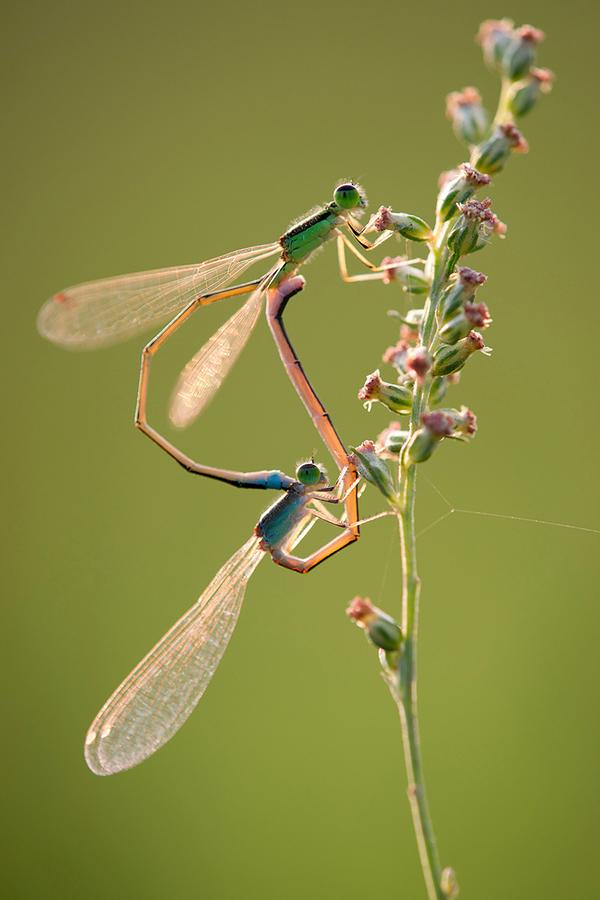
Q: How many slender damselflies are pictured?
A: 2